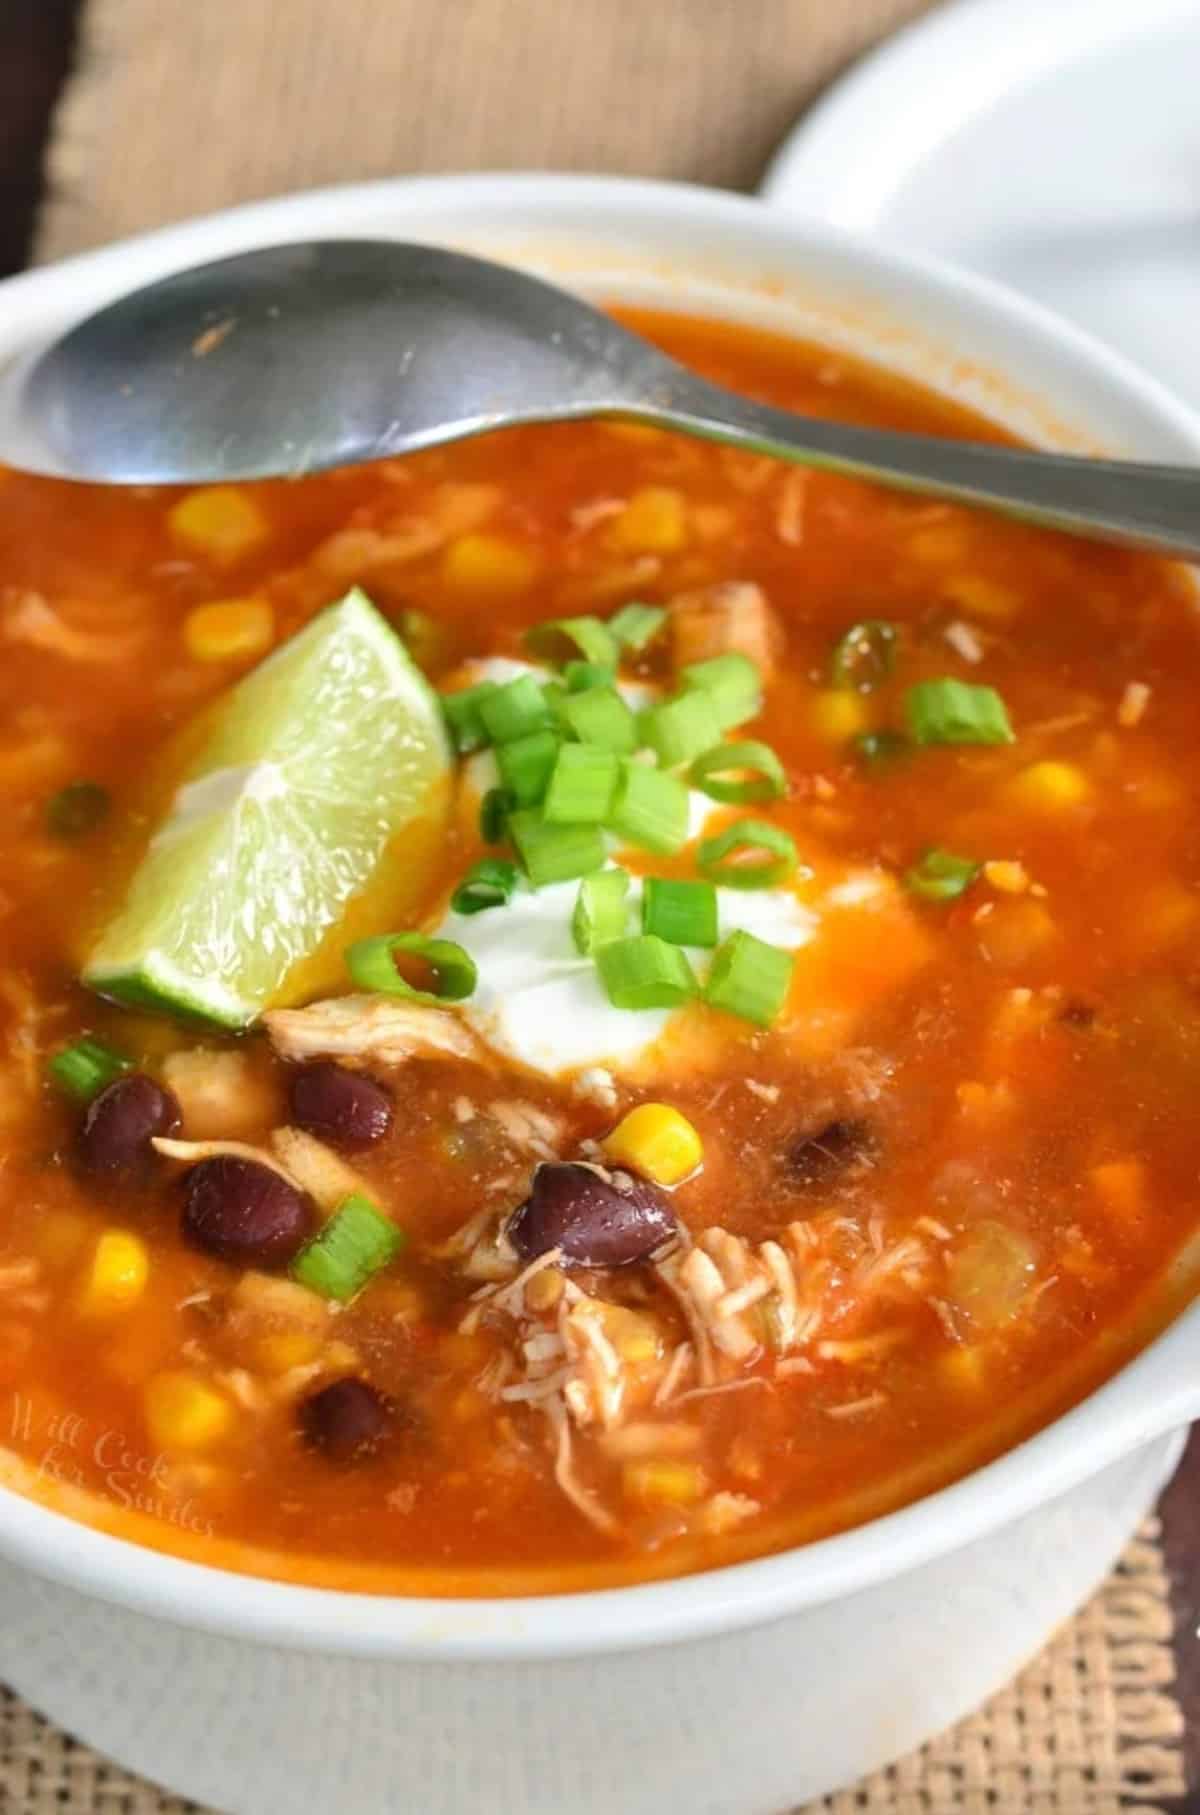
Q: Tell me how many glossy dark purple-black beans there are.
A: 6